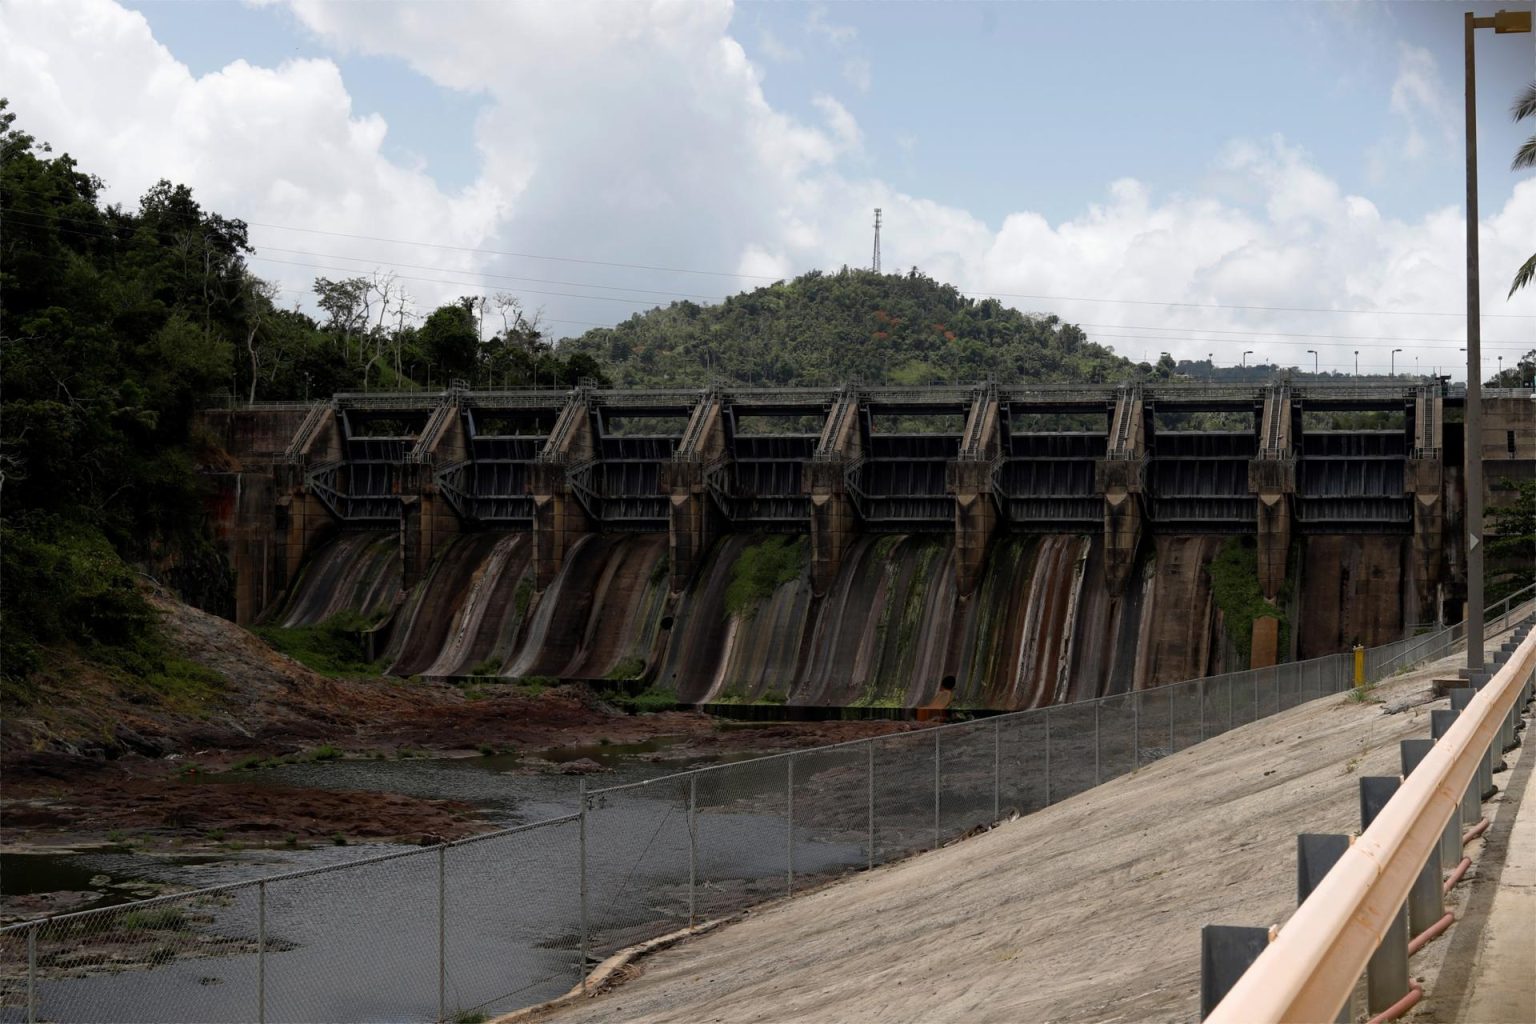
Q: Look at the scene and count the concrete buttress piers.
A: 9